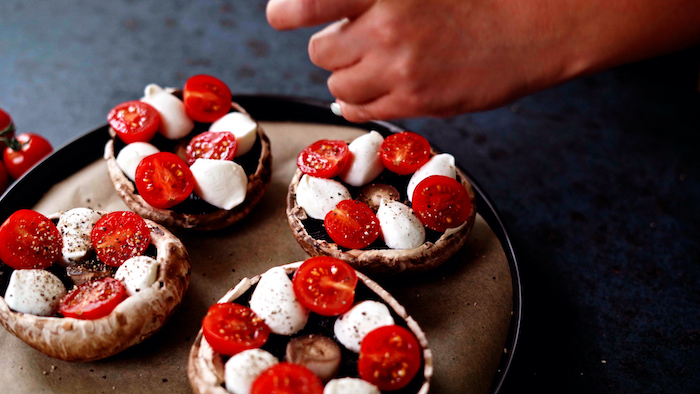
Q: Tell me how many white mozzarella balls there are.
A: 15